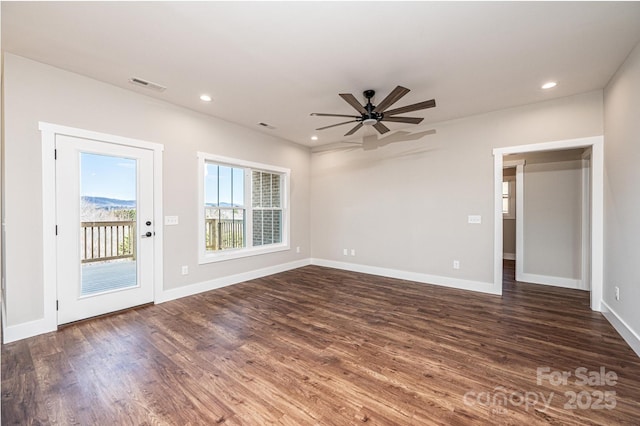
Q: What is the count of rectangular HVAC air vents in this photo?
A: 2